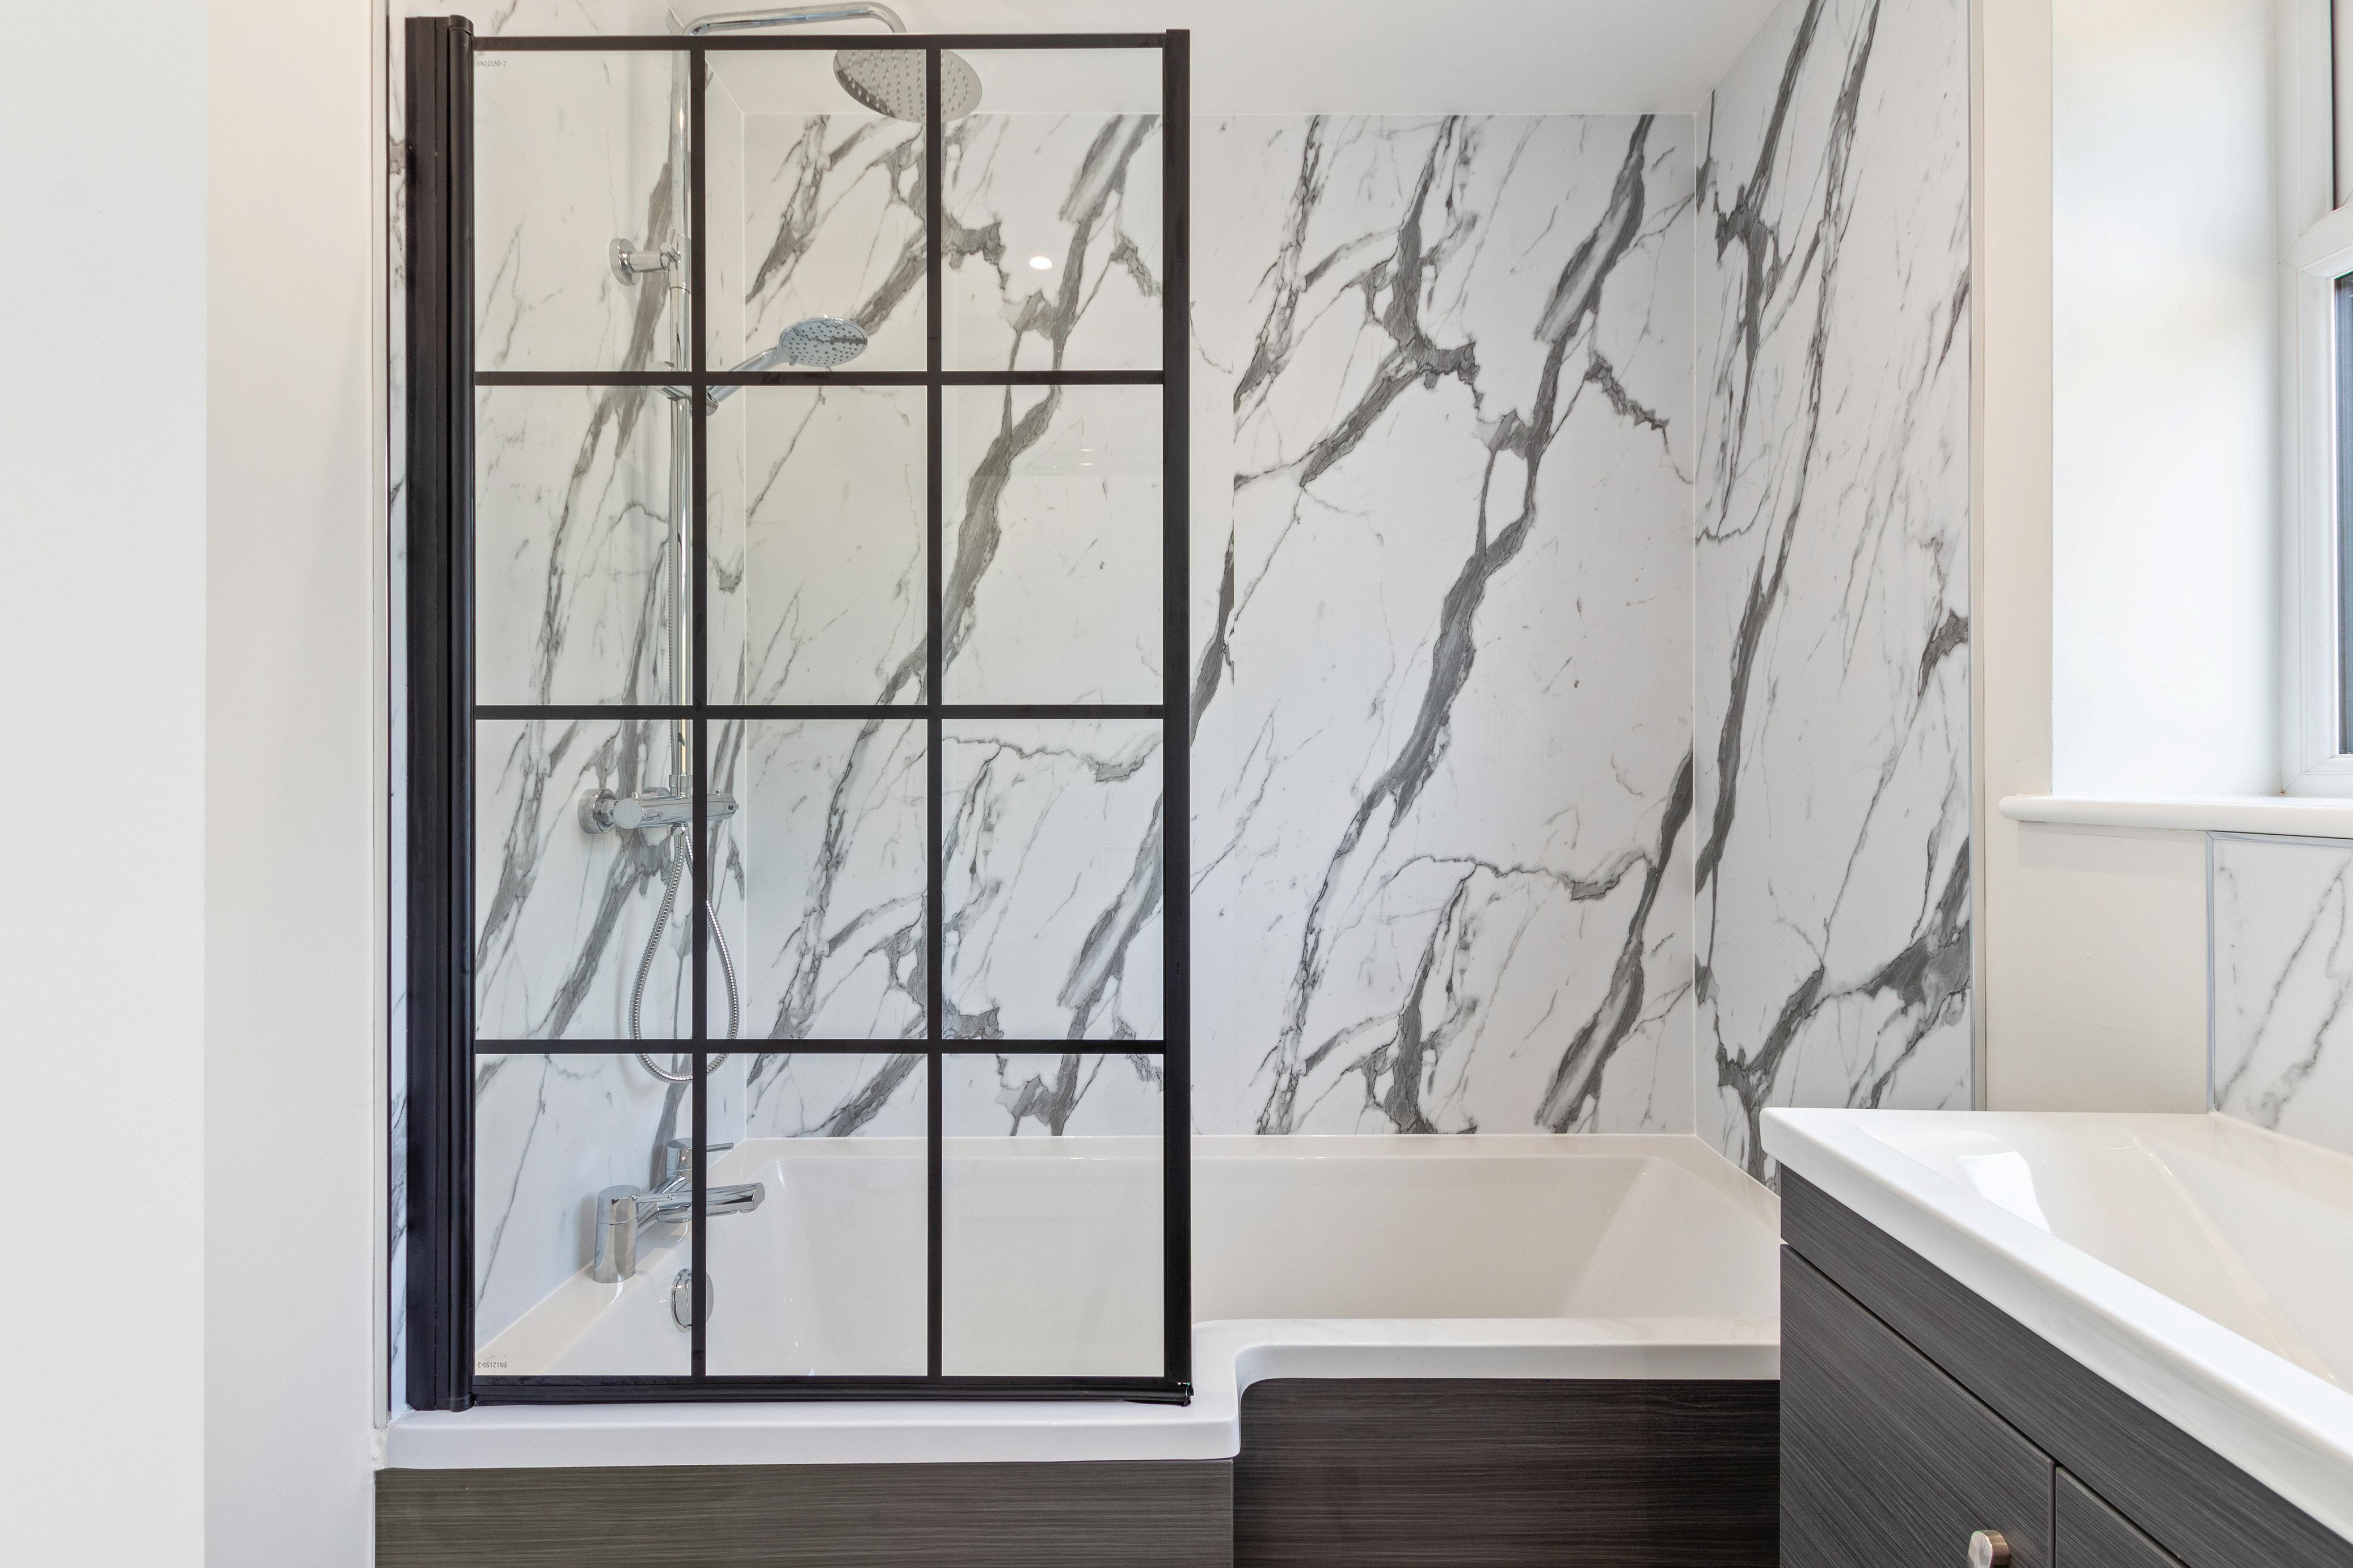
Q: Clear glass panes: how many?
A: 12